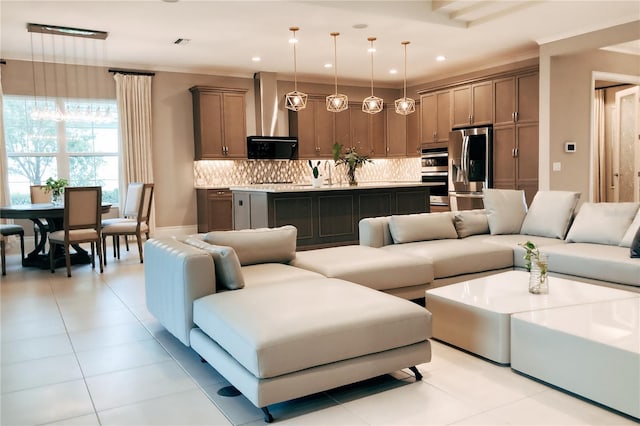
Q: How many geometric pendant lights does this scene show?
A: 4